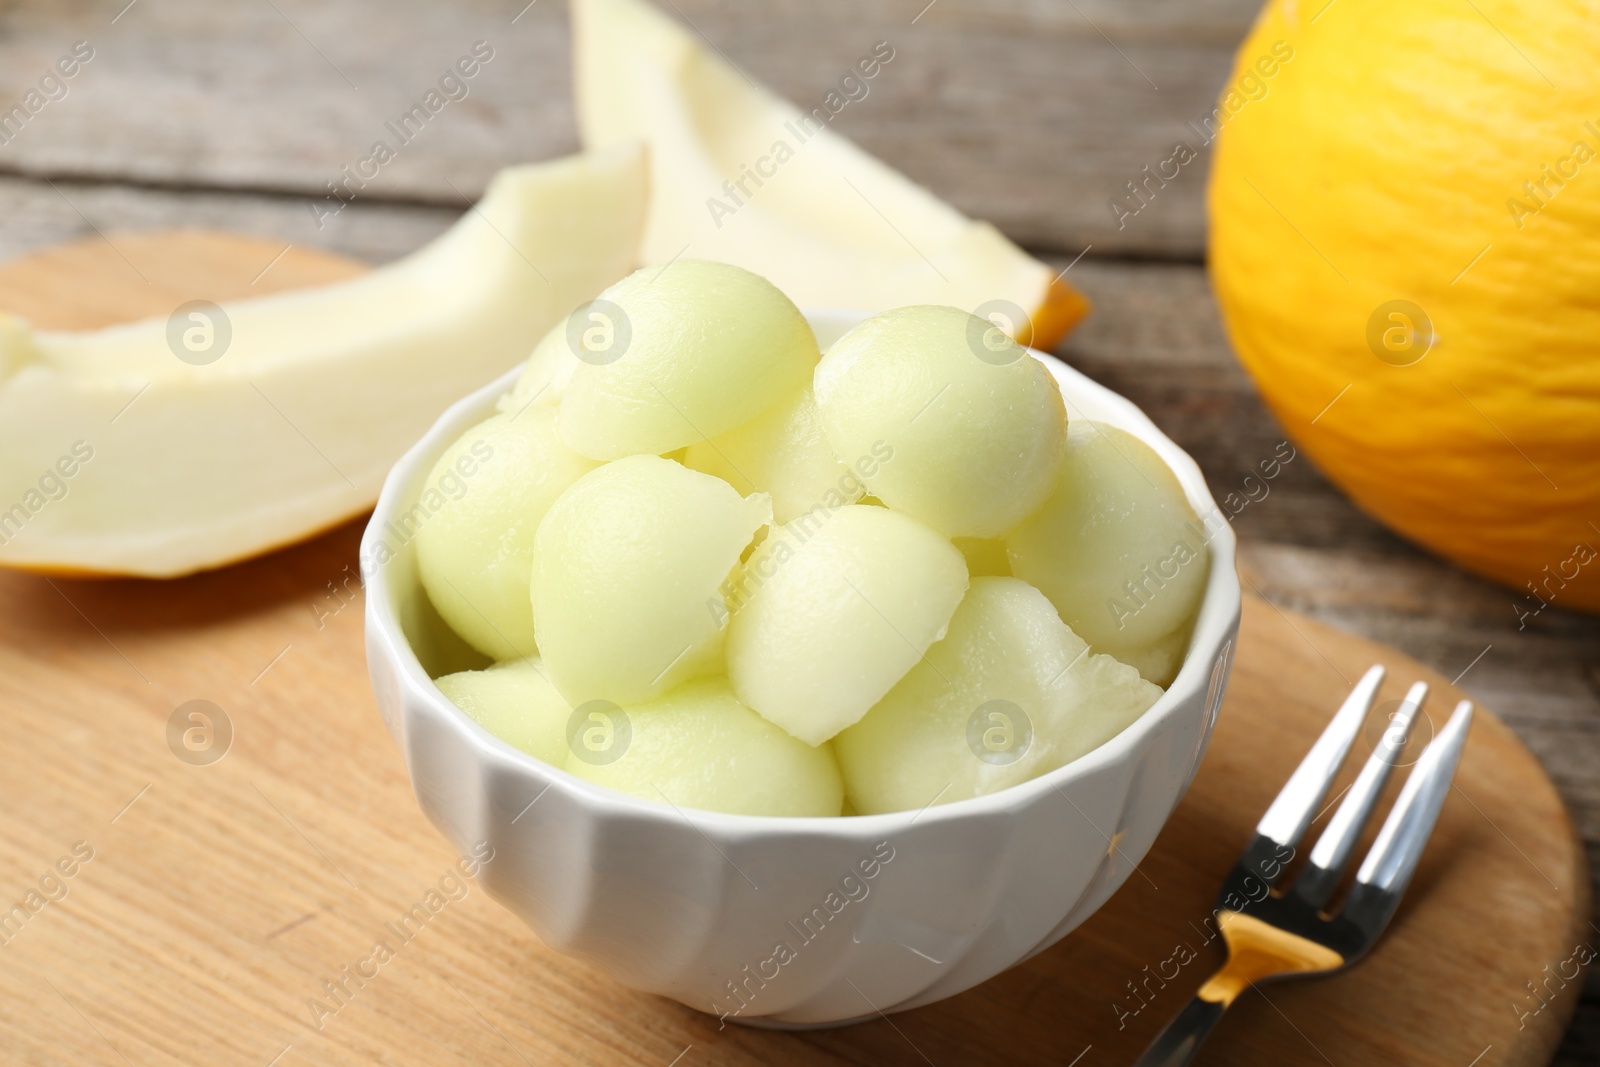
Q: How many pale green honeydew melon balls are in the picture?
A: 11